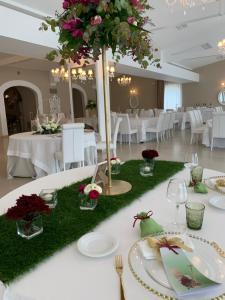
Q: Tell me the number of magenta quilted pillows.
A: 0